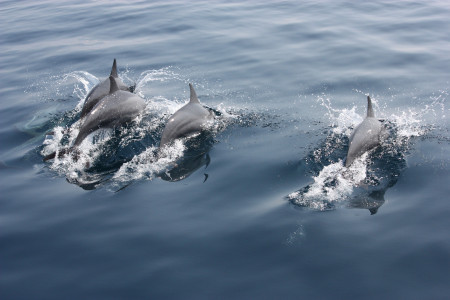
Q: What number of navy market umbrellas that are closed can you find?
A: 0